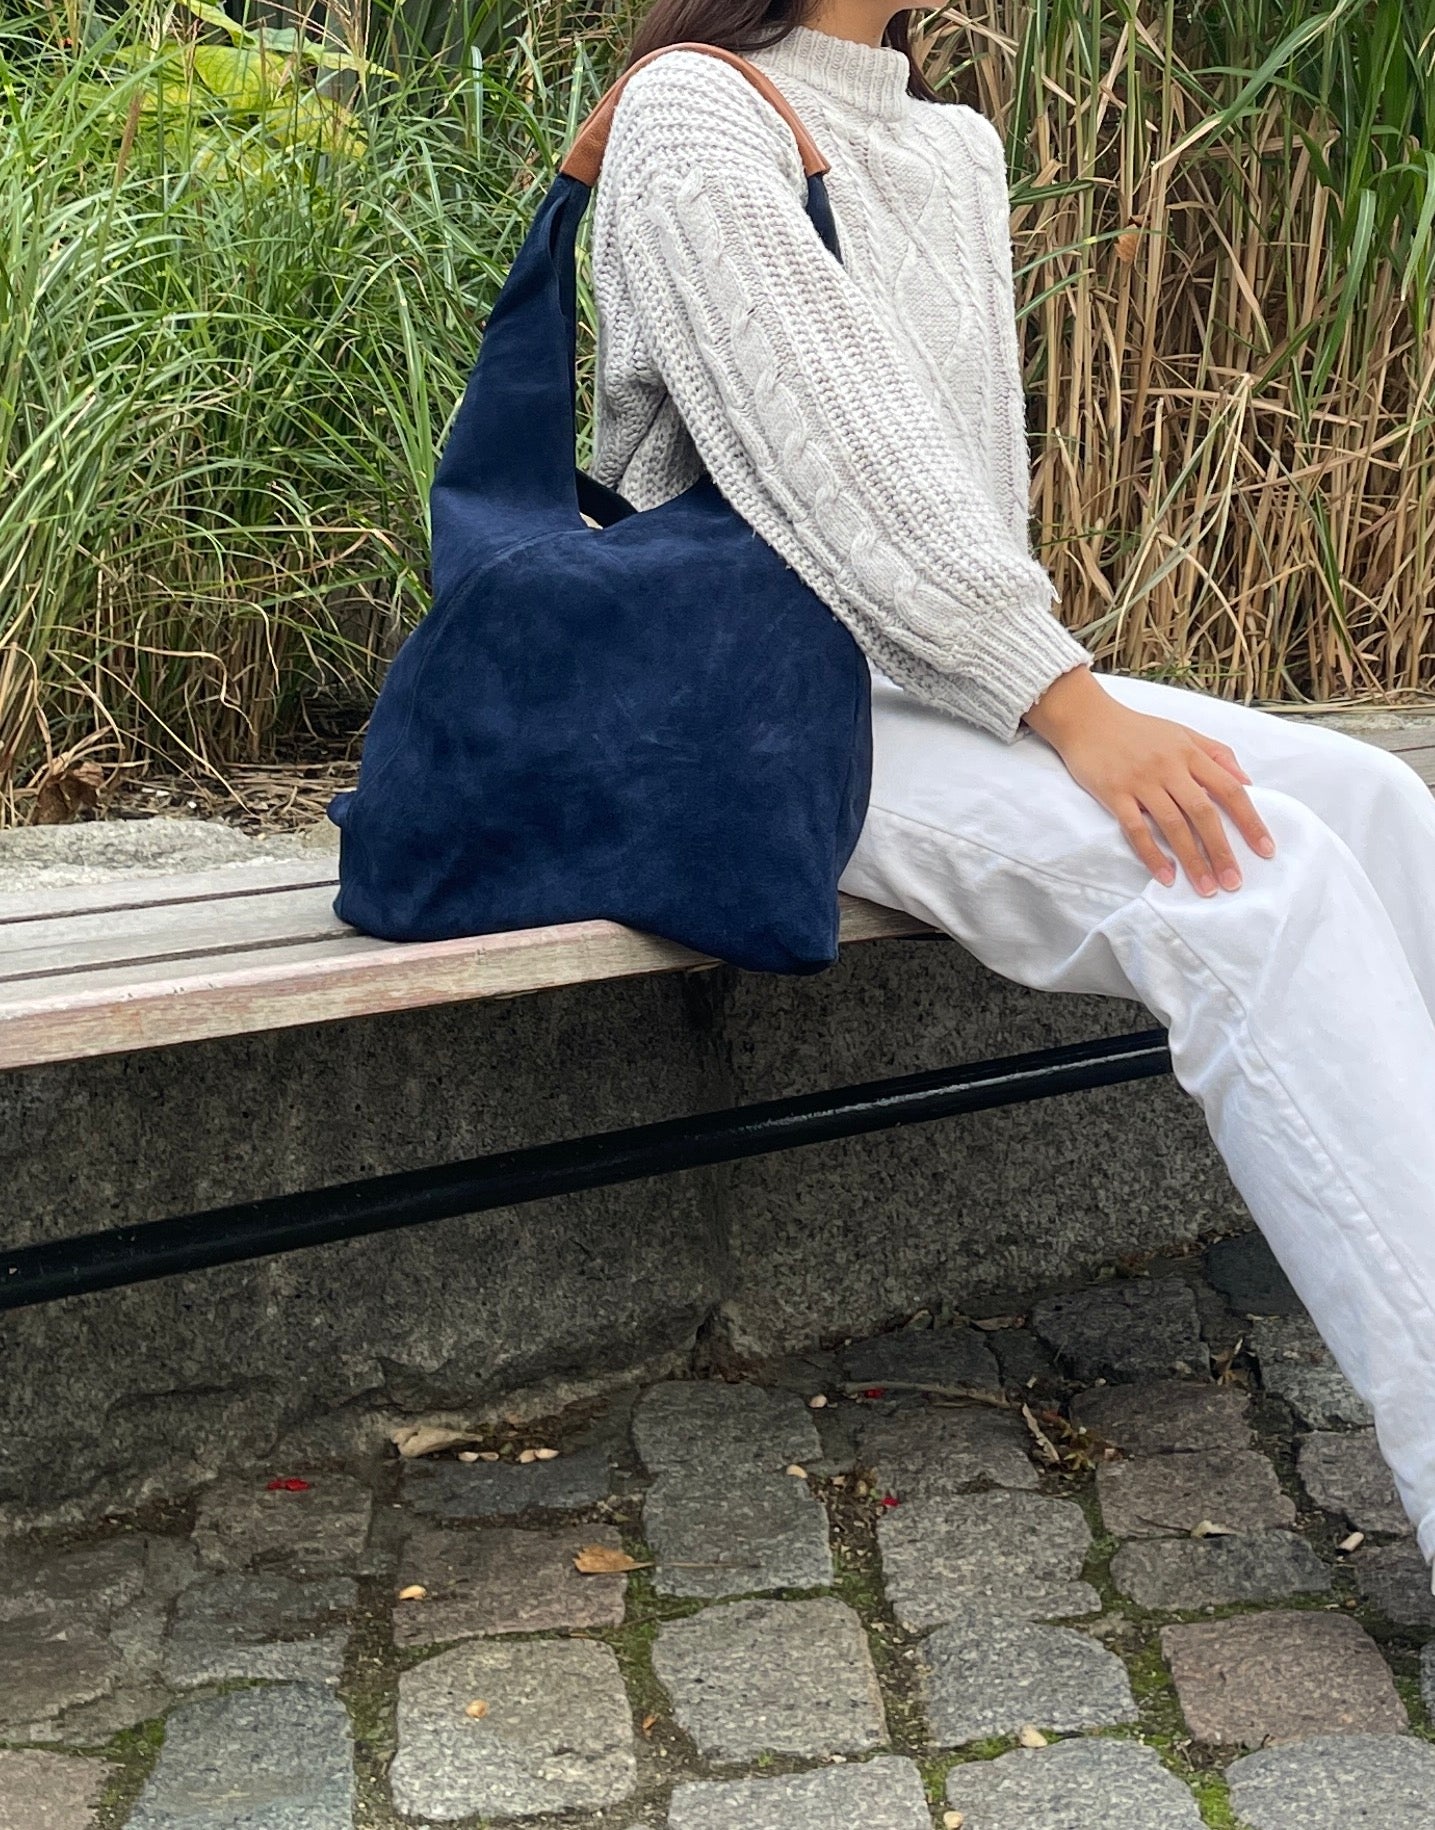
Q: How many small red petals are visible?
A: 3